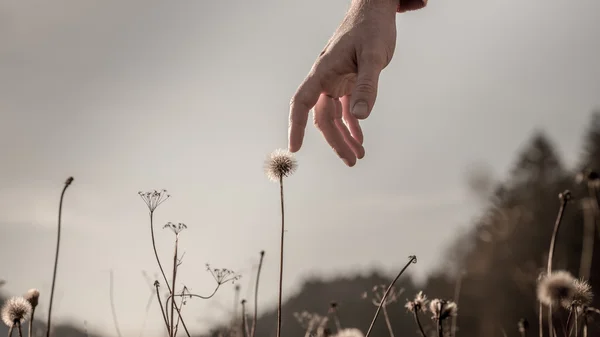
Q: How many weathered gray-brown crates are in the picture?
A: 0